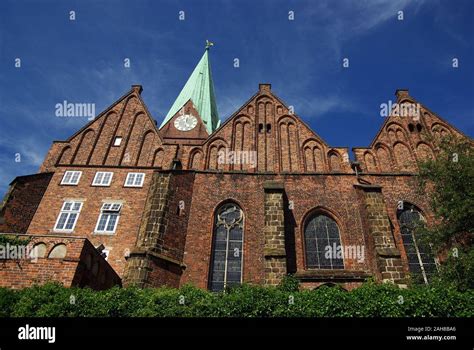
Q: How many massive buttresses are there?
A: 3